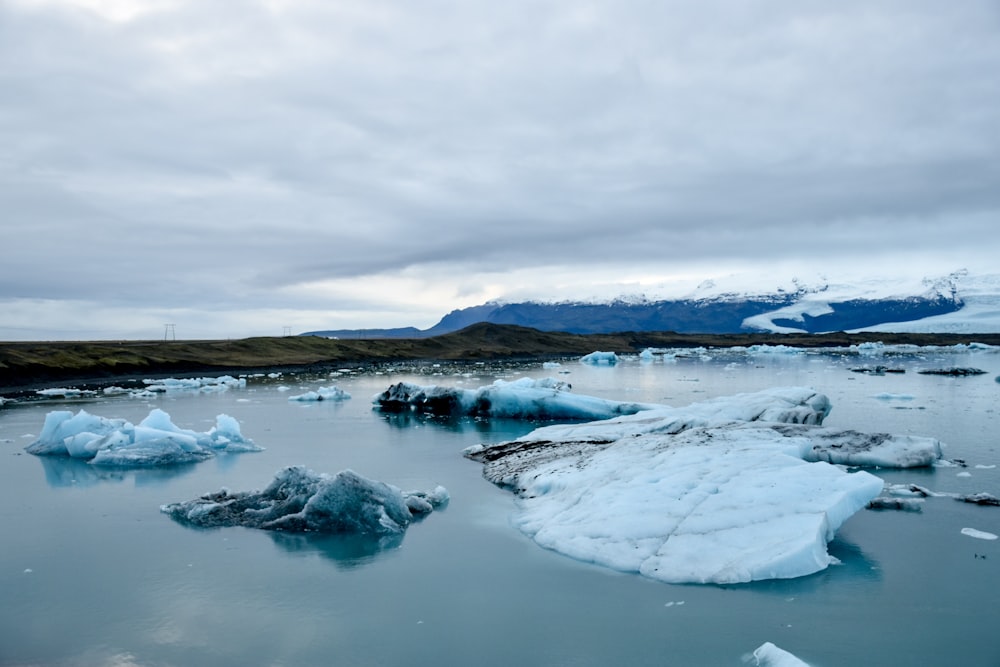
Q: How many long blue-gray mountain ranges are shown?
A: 1